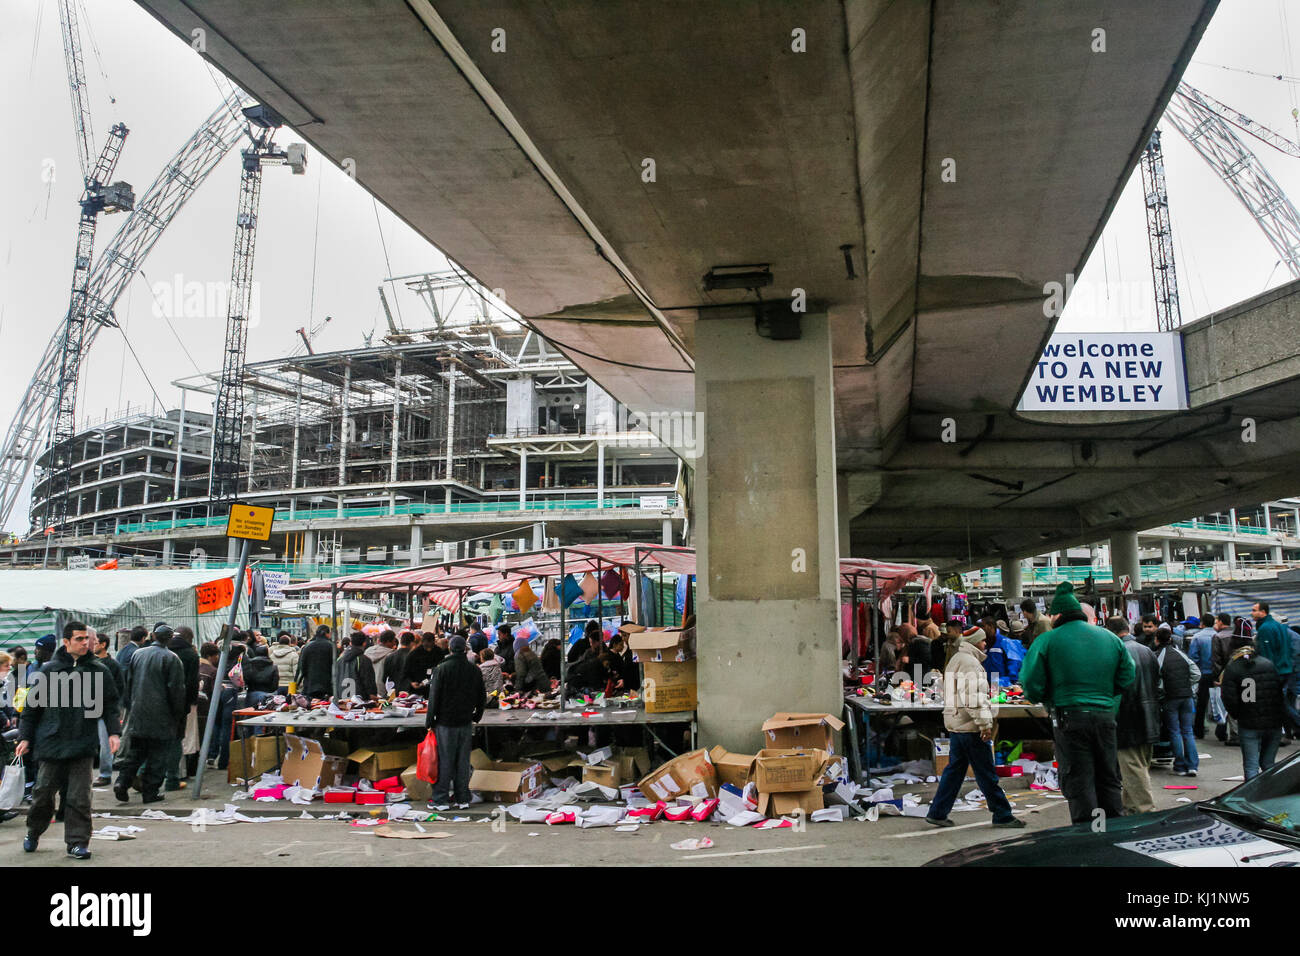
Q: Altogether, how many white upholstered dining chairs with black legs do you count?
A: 0